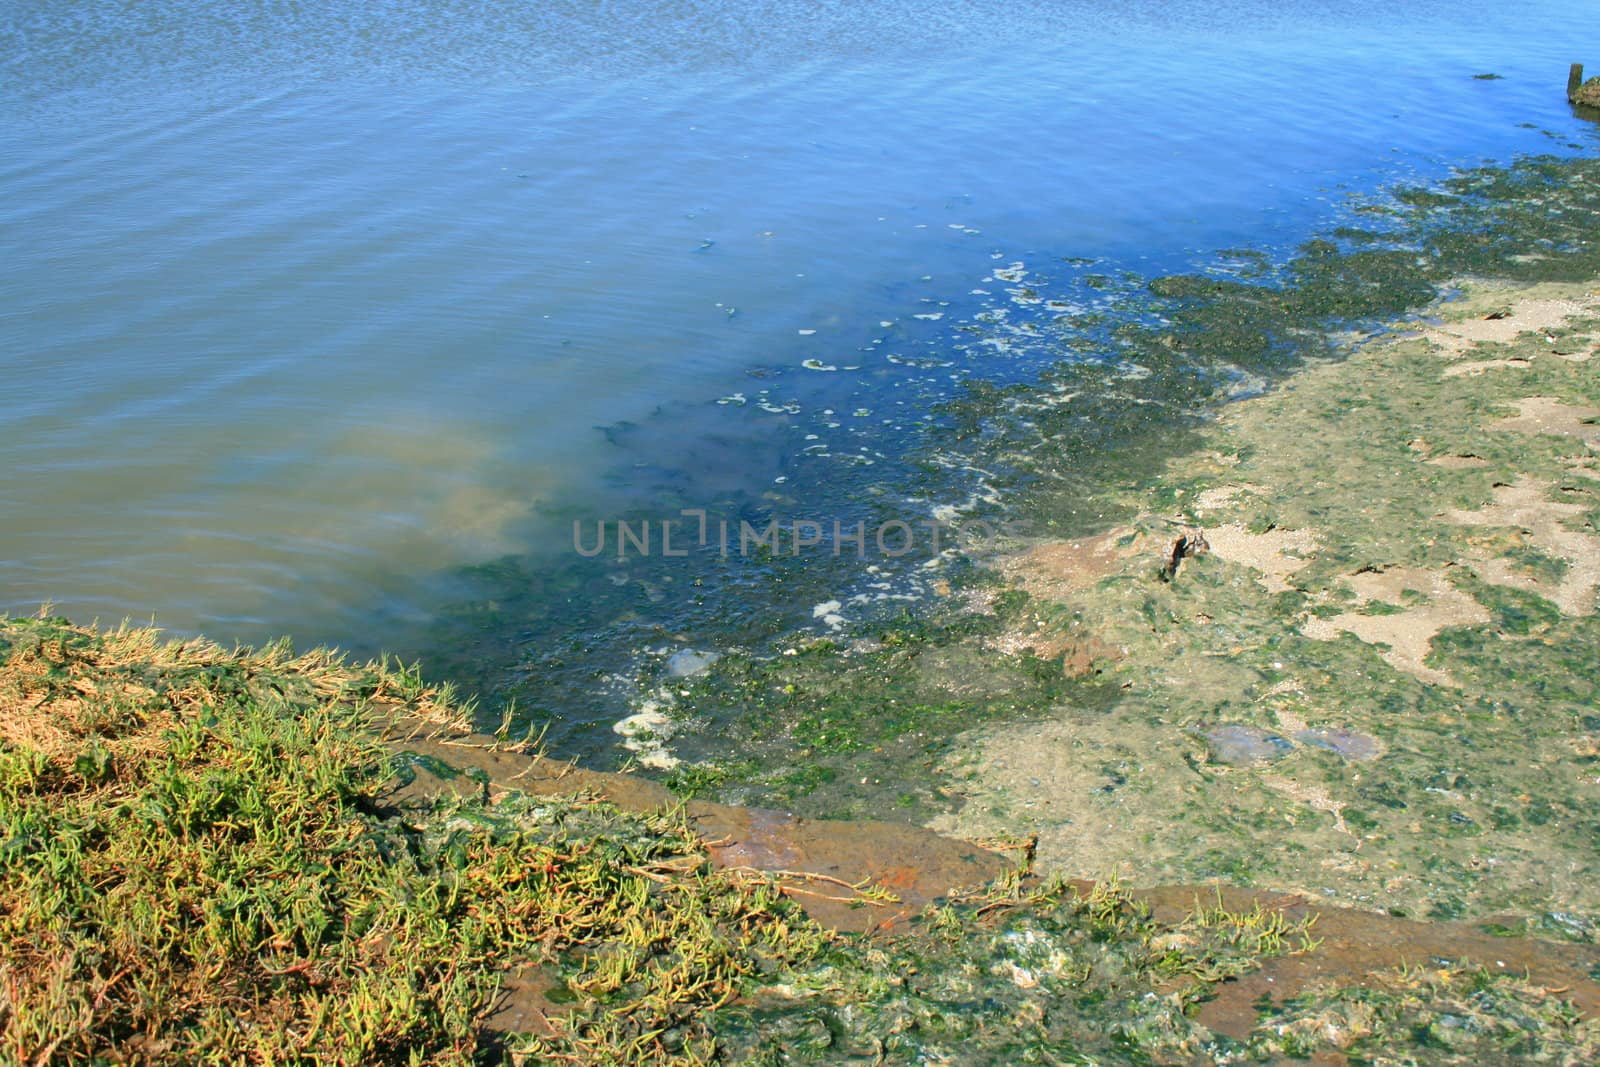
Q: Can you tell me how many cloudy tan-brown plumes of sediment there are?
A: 1